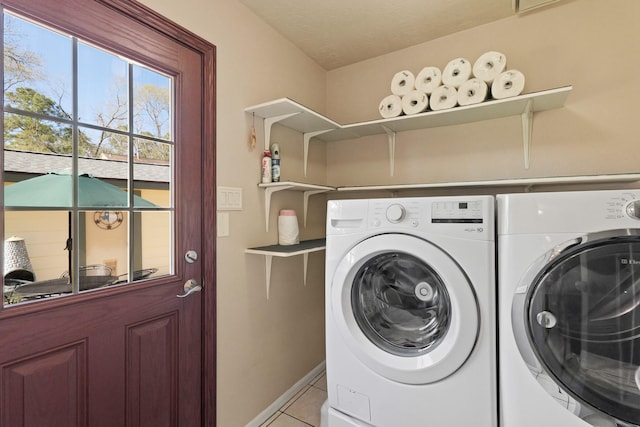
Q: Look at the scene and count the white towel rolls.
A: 9